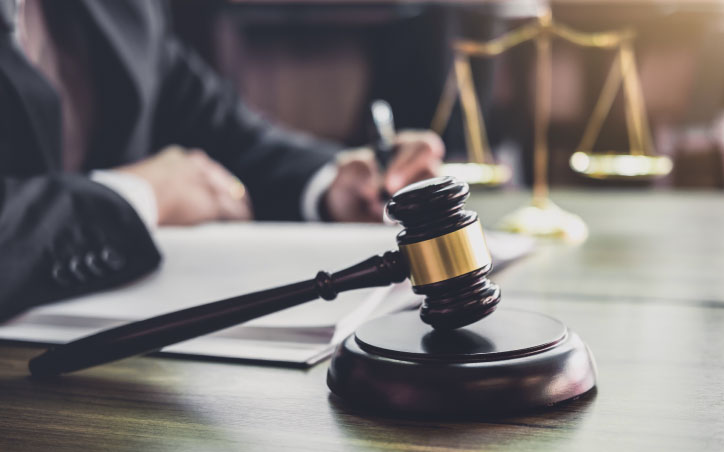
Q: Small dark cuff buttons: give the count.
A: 4